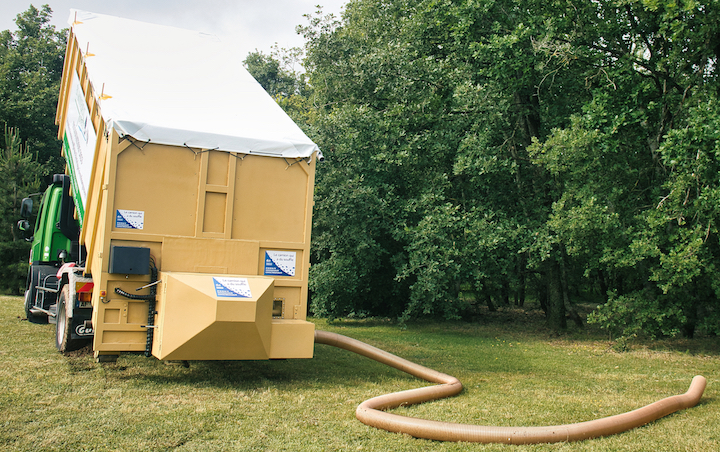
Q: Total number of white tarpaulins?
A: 1